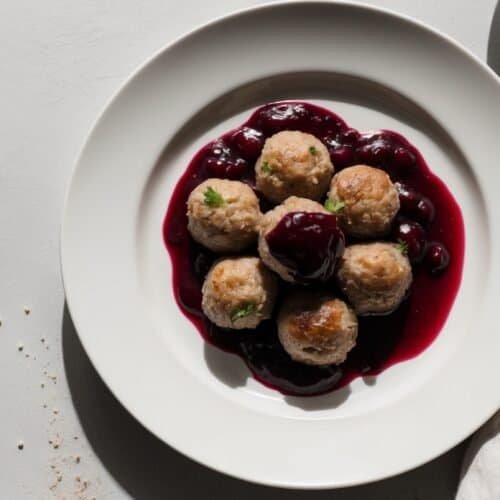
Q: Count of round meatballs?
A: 7